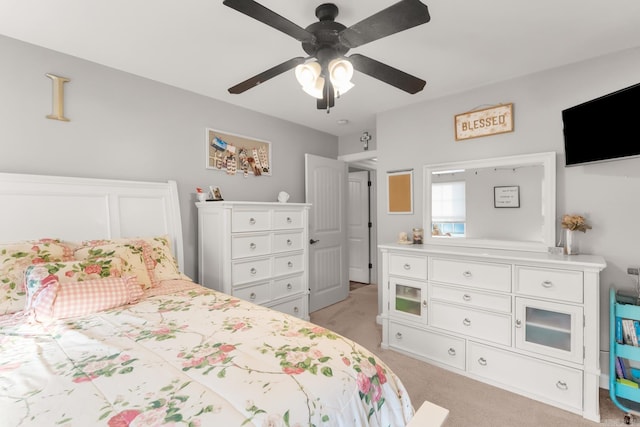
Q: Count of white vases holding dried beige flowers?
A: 1